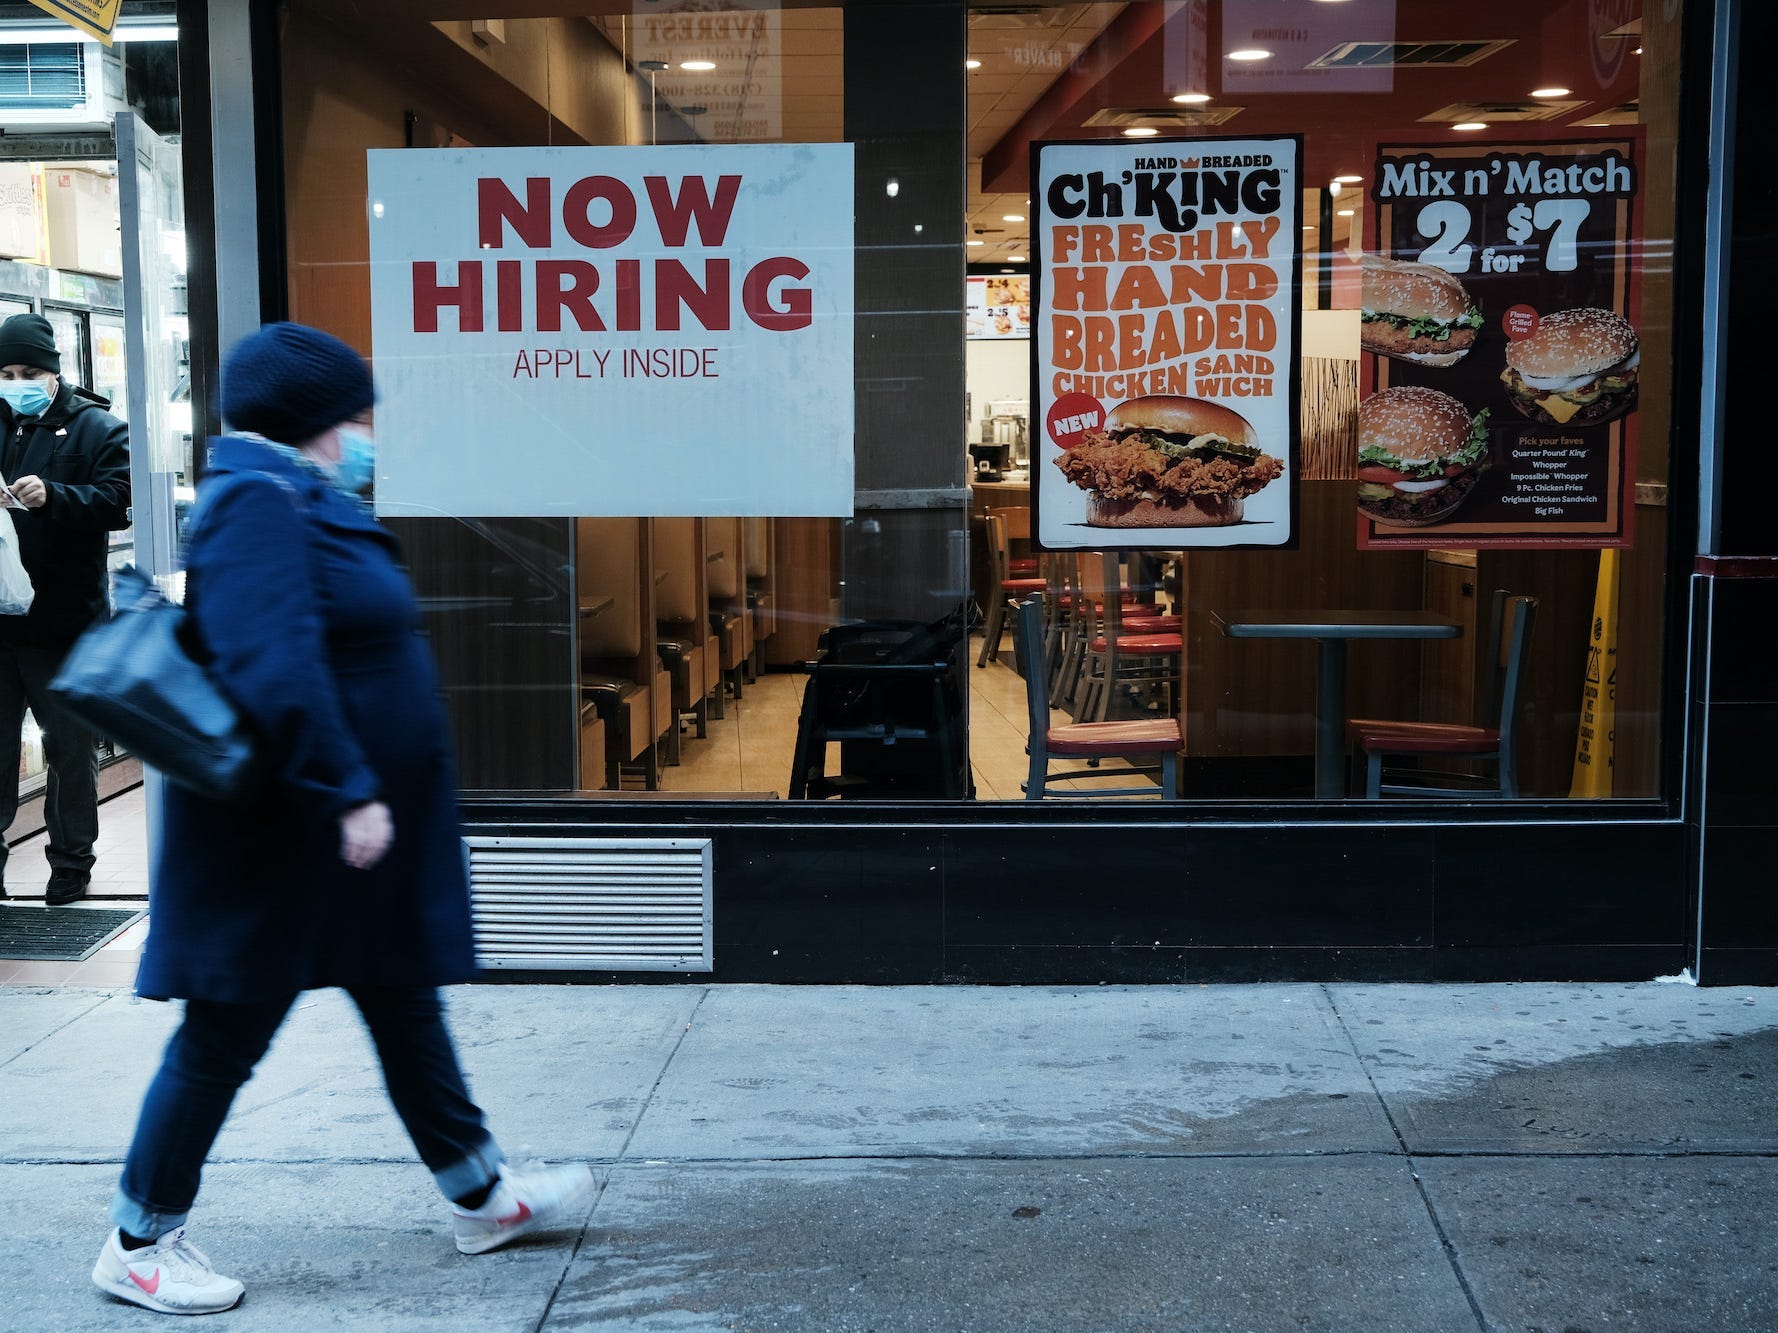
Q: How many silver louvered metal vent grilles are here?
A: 1